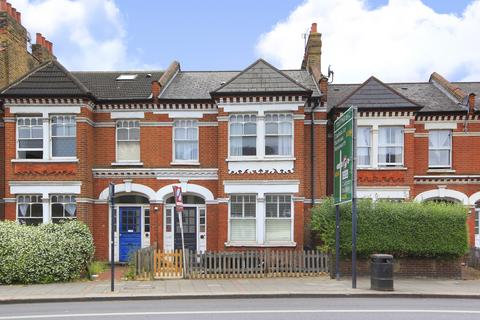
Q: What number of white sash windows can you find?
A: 13